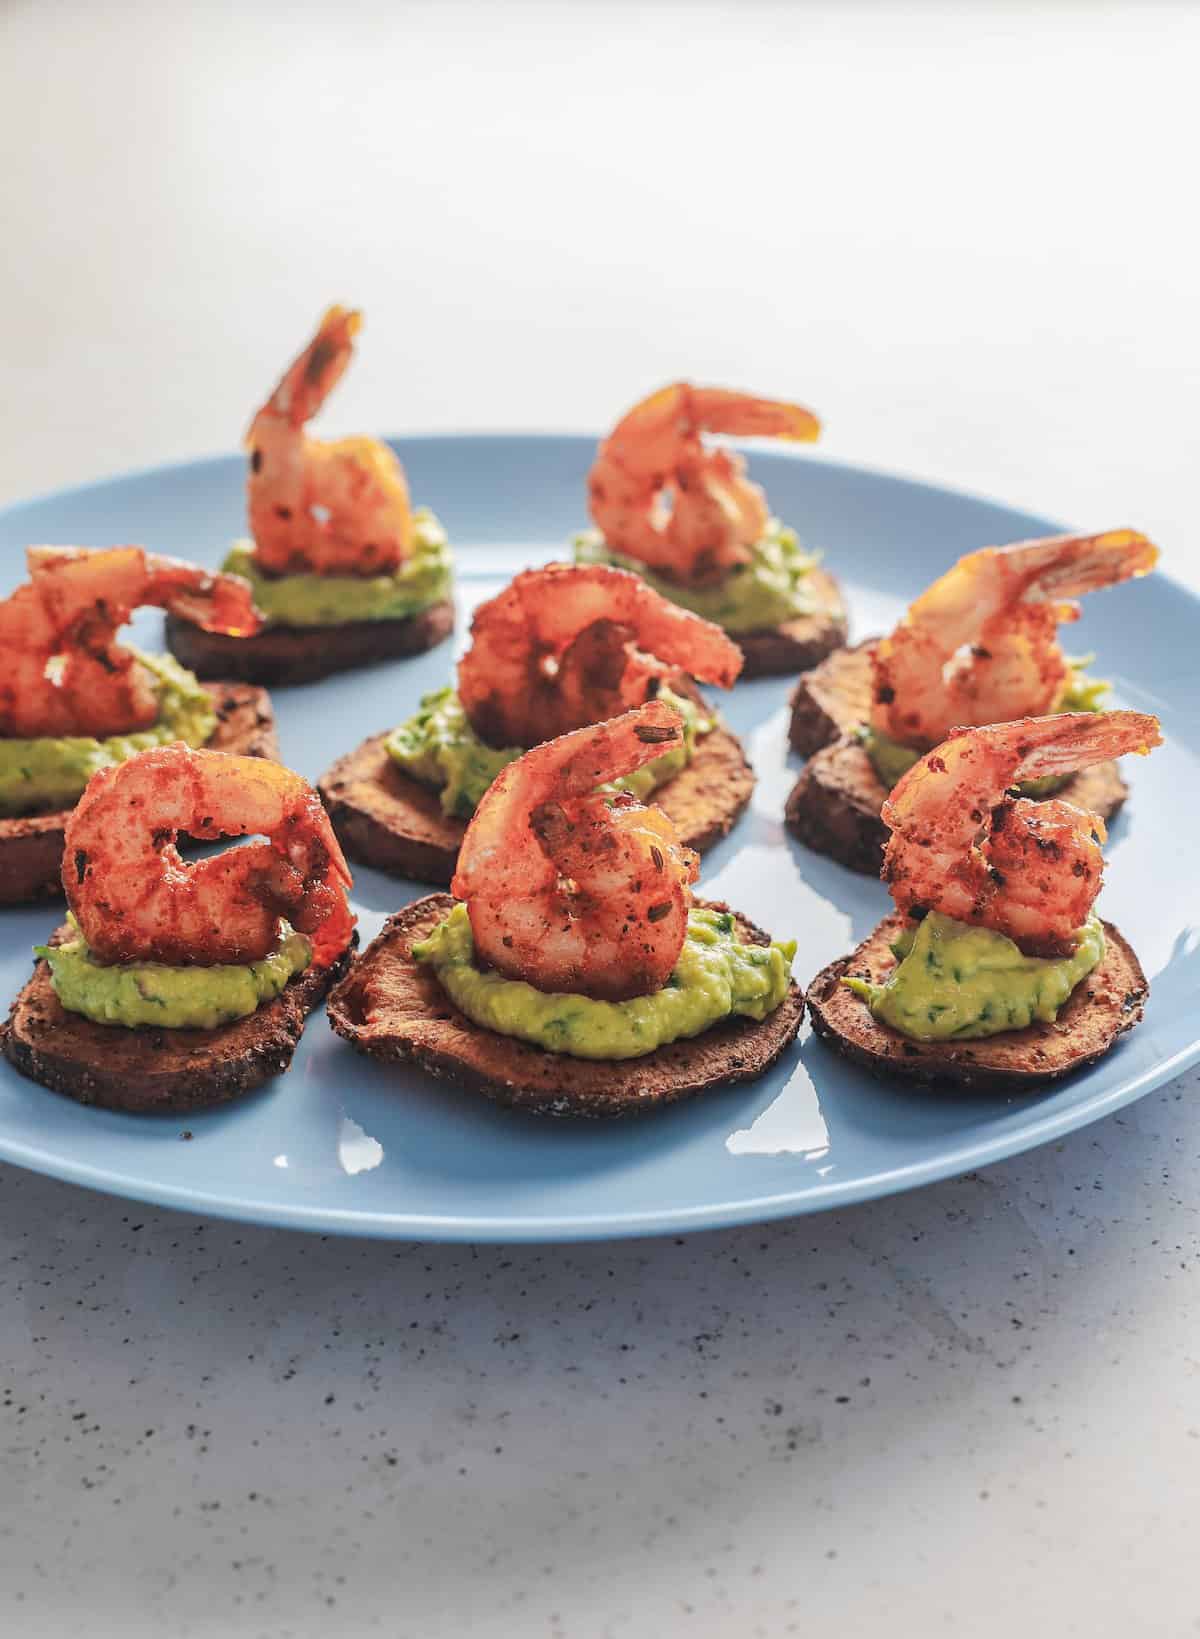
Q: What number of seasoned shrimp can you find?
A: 8